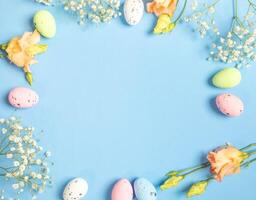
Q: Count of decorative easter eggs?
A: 8